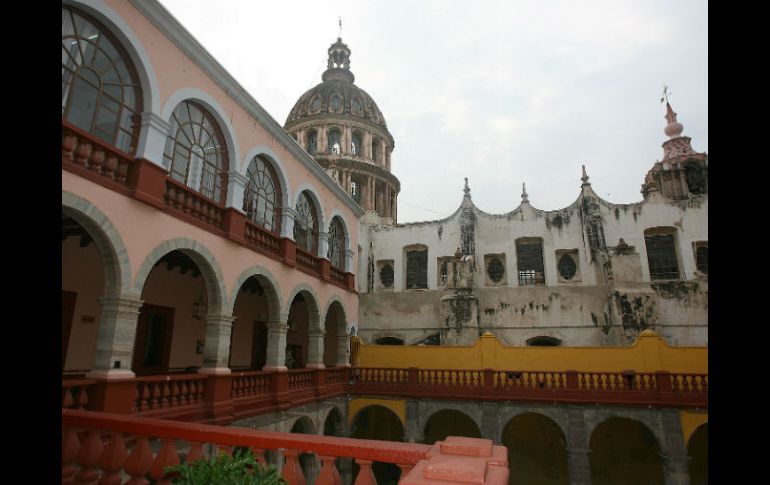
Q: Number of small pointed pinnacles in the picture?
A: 3